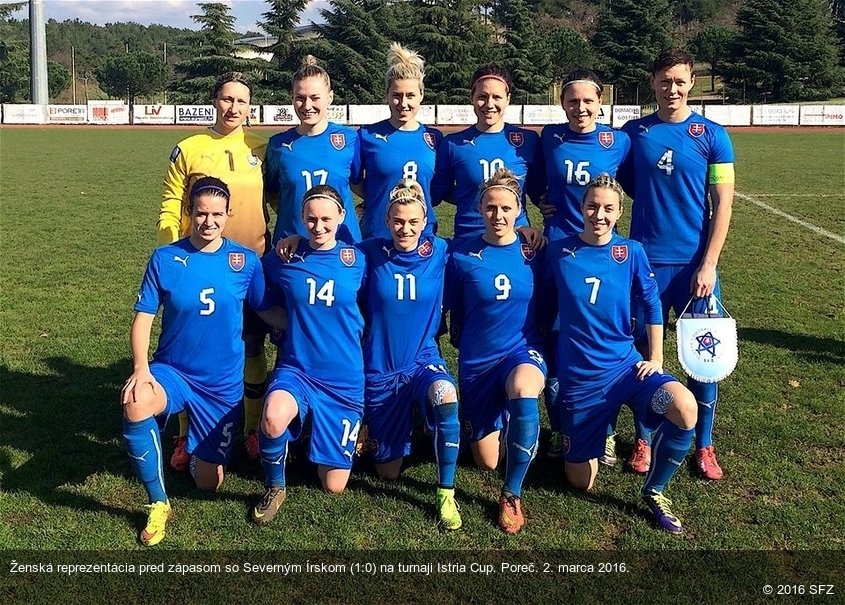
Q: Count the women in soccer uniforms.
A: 11